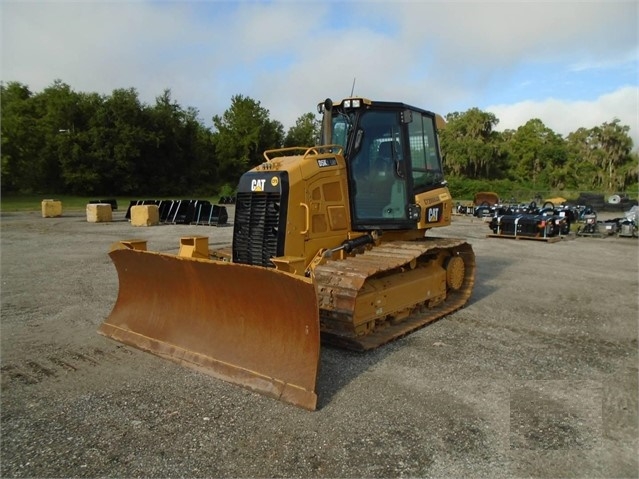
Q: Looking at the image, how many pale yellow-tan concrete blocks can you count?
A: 3